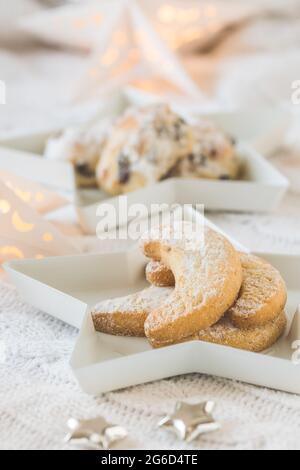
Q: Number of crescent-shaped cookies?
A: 4